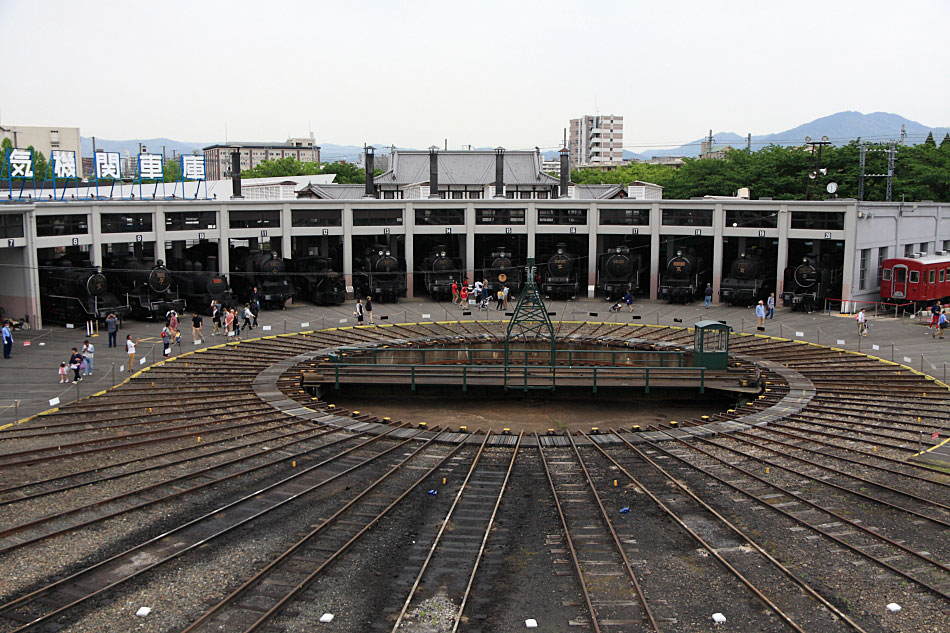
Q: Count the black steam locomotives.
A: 13